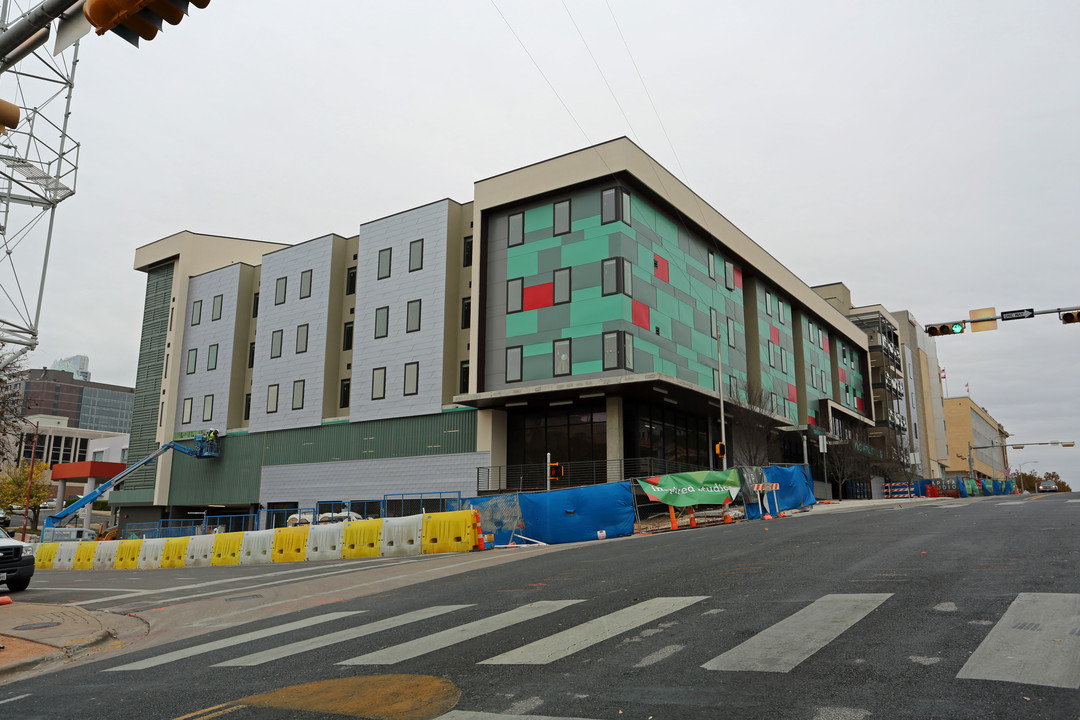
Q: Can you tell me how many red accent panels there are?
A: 10